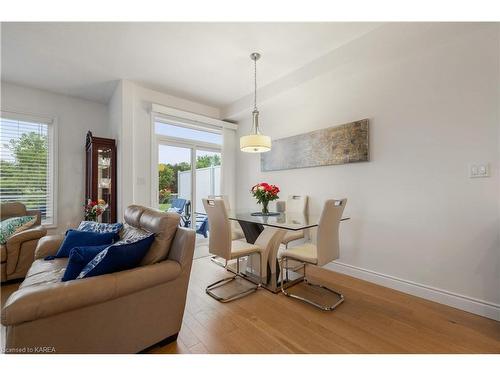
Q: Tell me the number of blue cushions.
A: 4